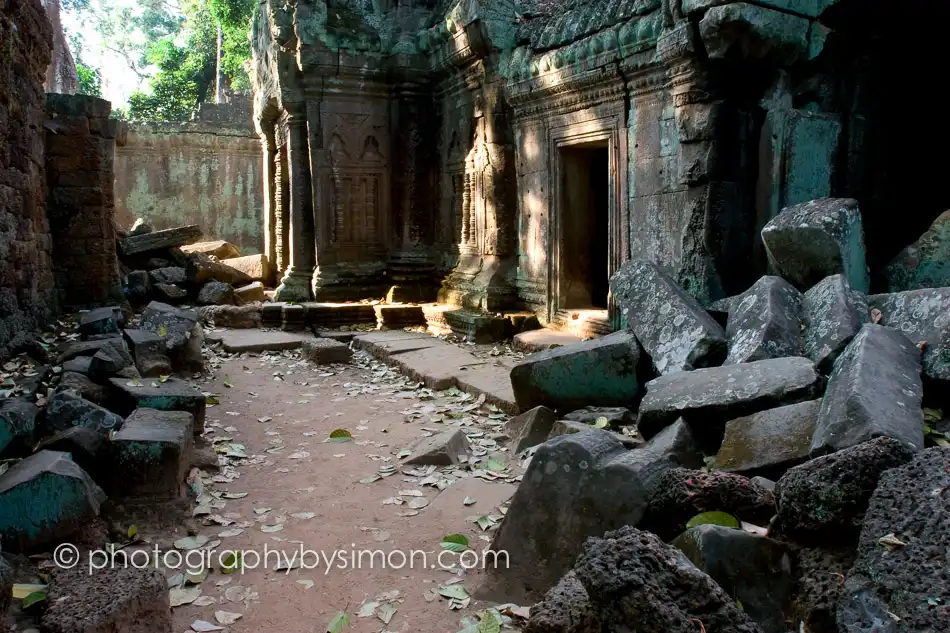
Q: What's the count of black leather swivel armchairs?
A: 0